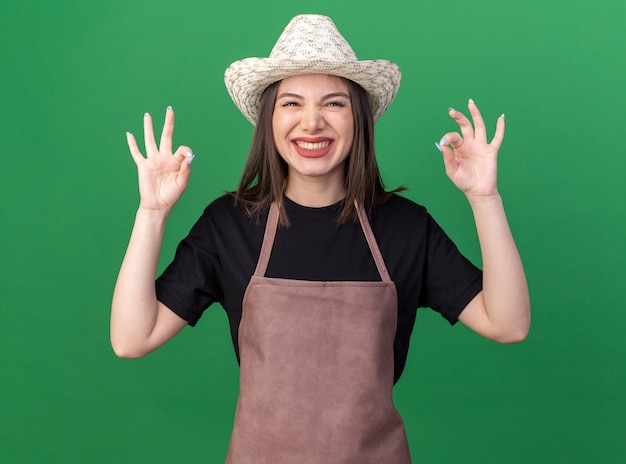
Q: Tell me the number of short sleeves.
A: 2